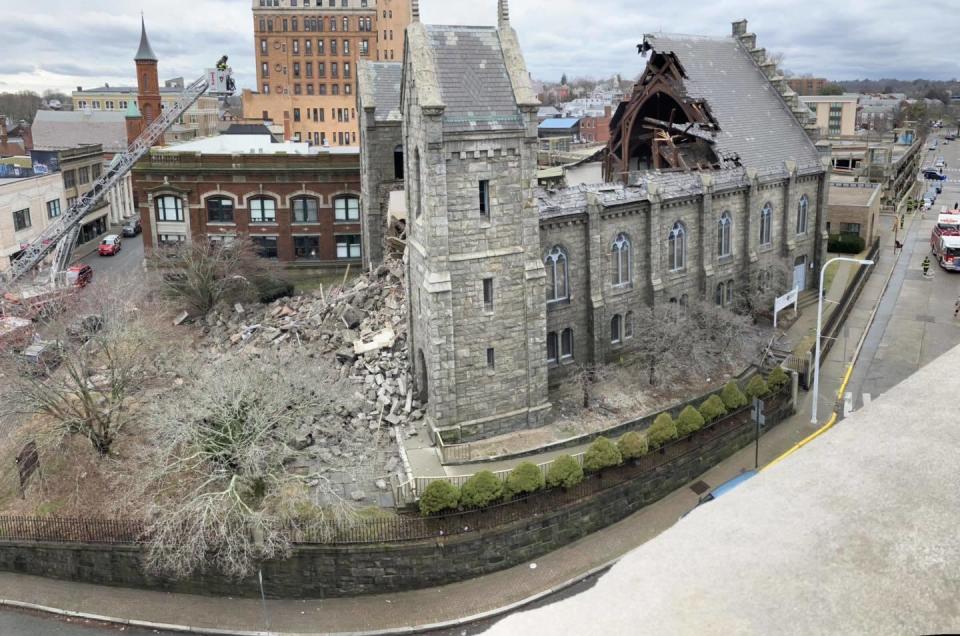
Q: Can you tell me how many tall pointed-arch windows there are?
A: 6